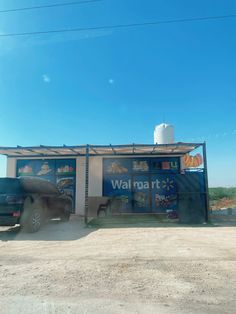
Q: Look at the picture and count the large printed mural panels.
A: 2